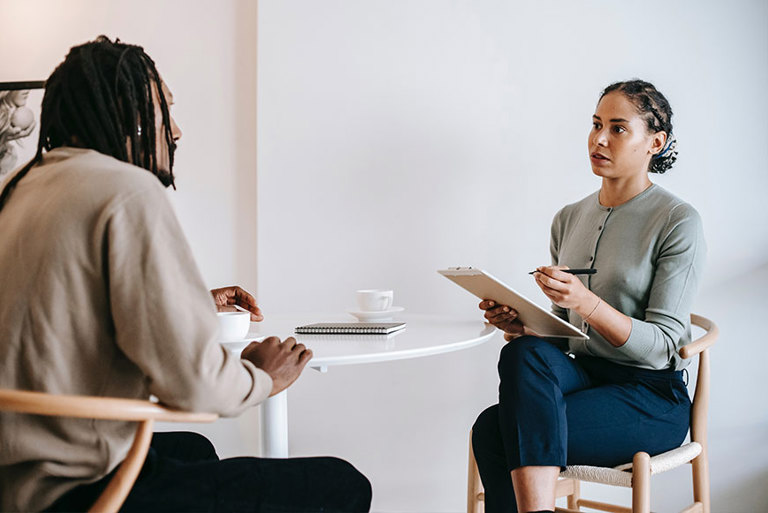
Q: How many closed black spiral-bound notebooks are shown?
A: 1